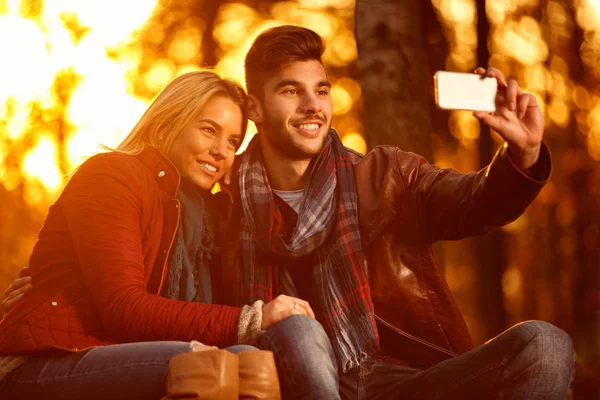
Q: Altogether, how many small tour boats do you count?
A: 0